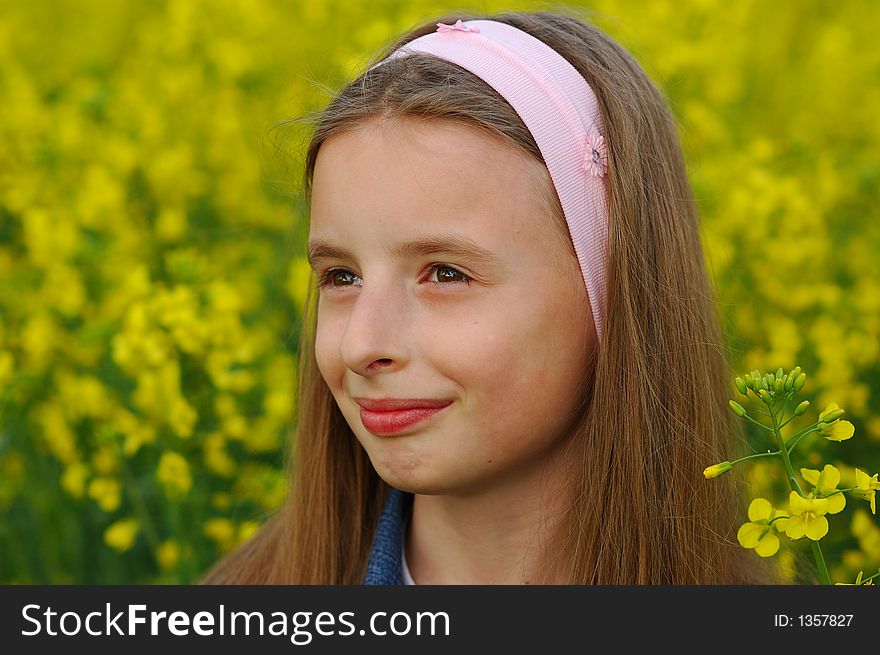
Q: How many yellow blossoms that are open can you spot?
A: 5